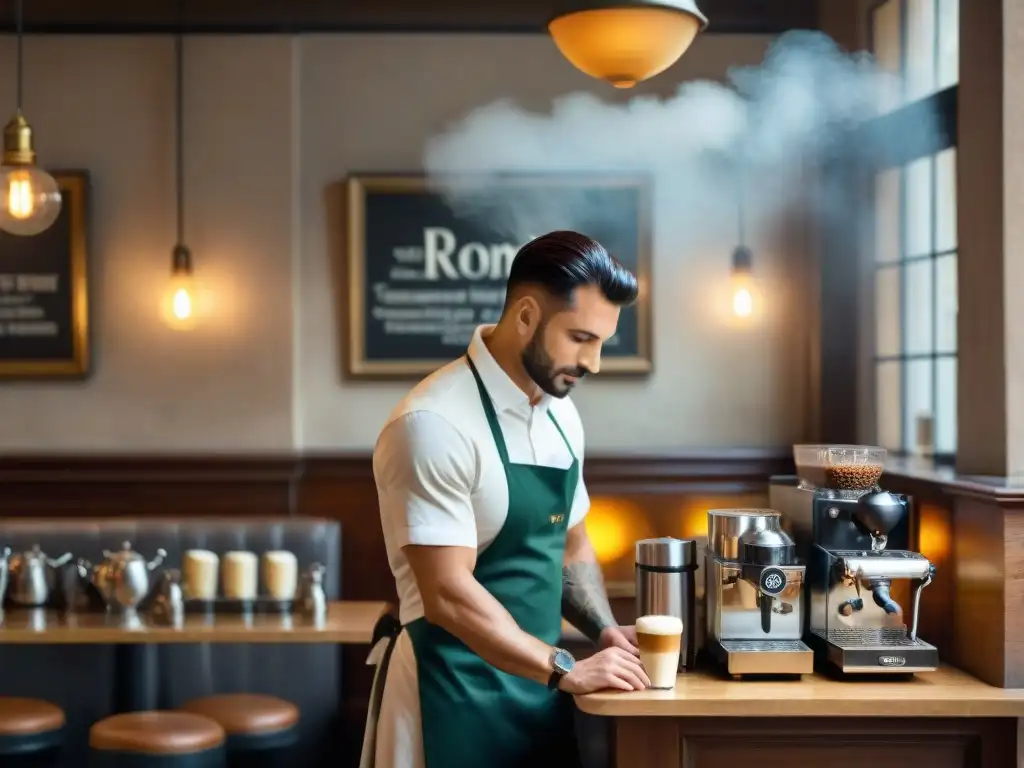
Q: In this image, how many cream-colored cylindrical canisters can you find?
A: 3